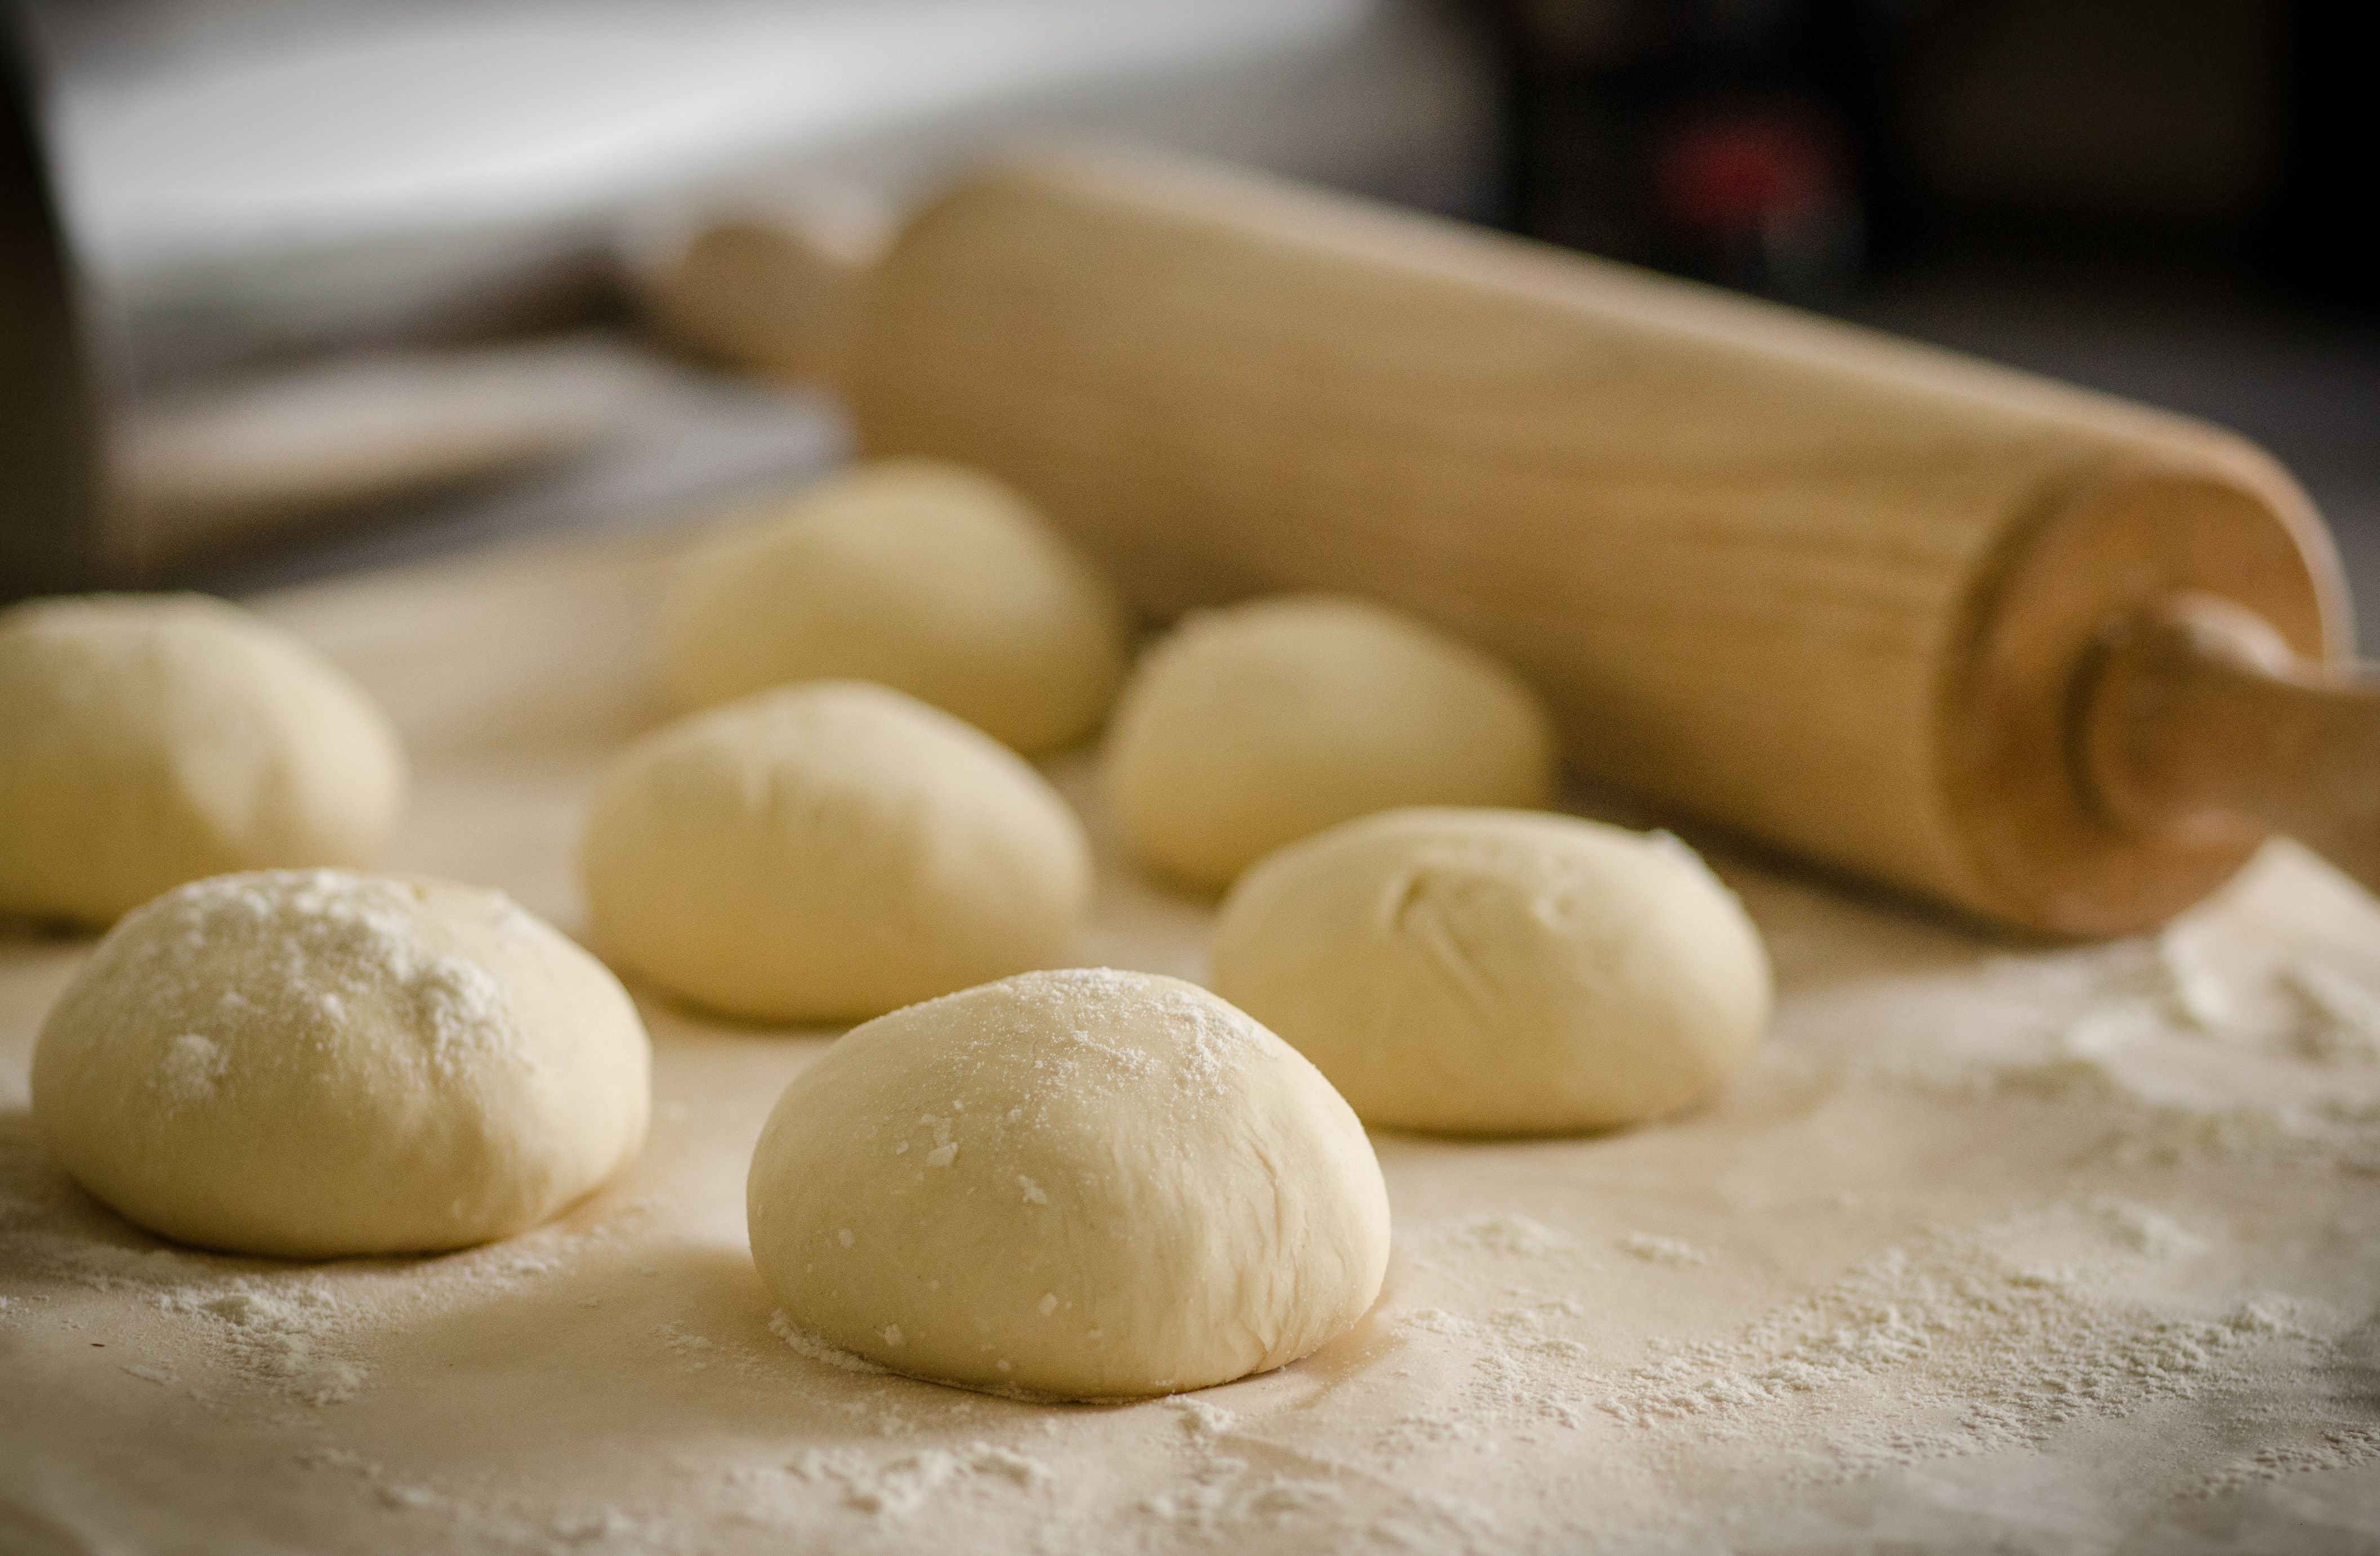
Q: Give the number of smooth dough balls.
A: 7